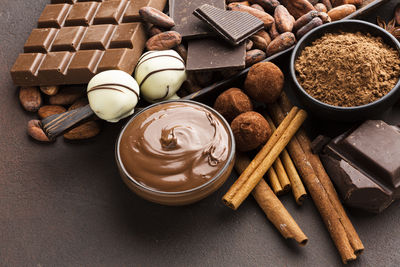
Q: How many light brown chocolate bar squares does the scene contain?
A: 12